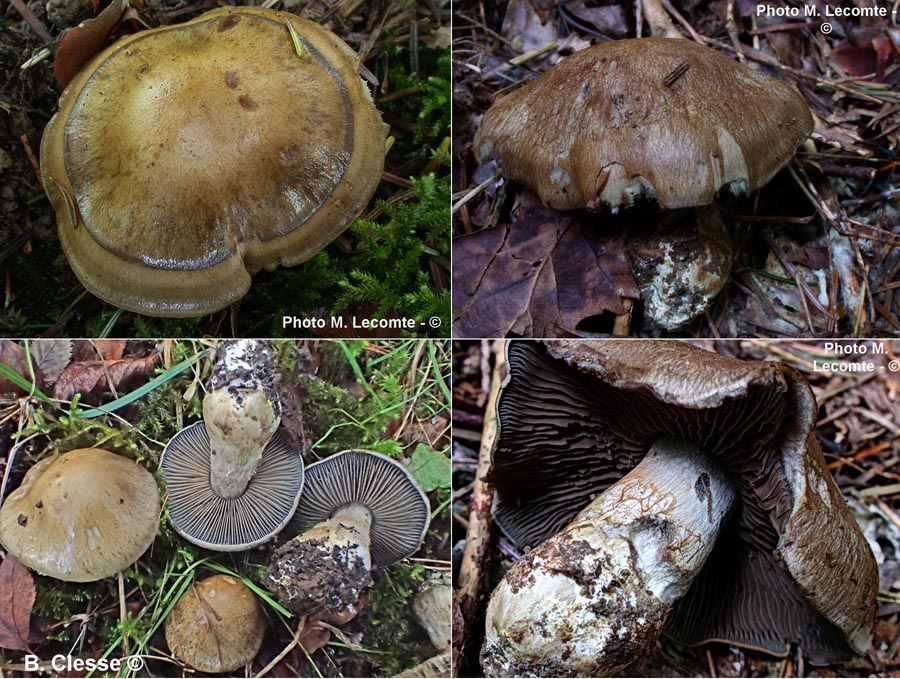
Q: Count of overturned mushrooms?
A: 3